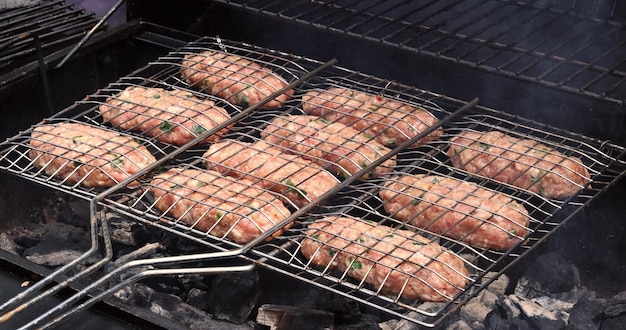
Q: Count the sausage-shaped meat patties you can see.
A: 10